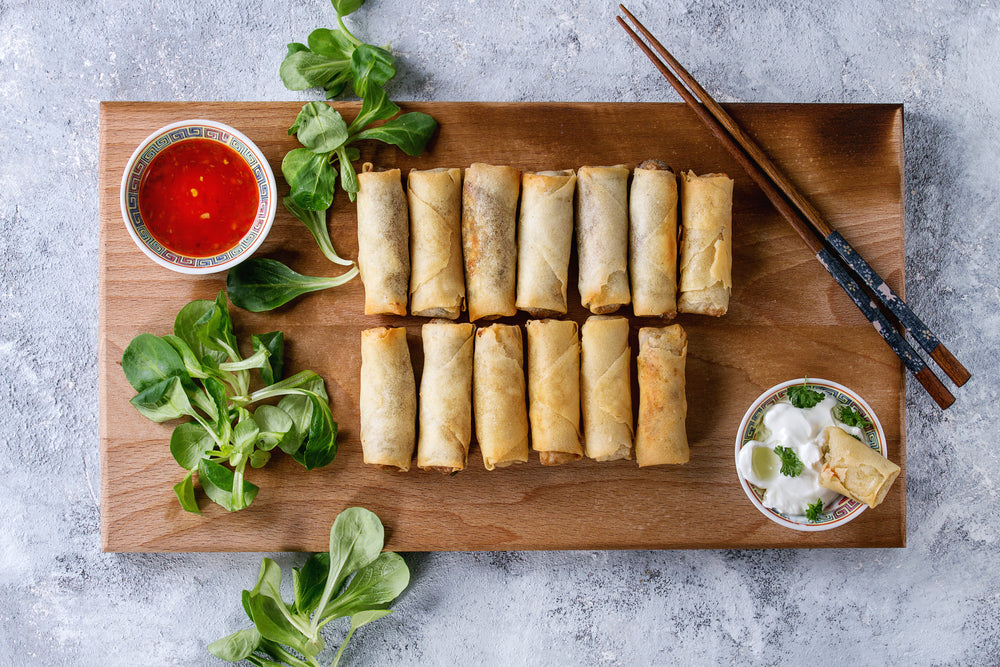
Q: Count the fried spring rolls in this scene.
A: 14